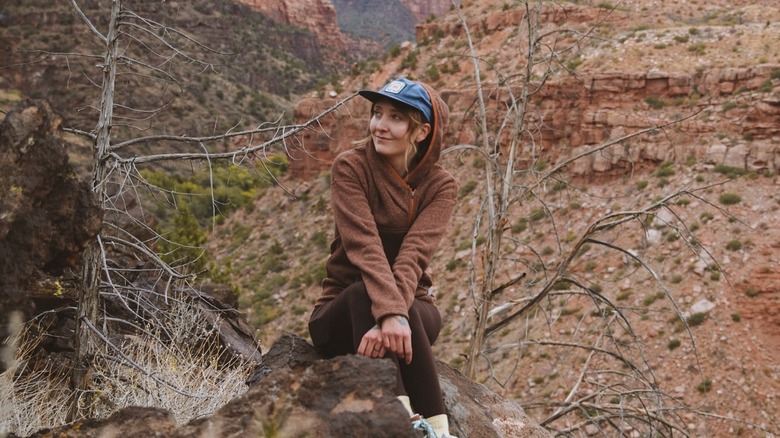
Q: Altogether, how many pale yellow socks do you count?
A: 2